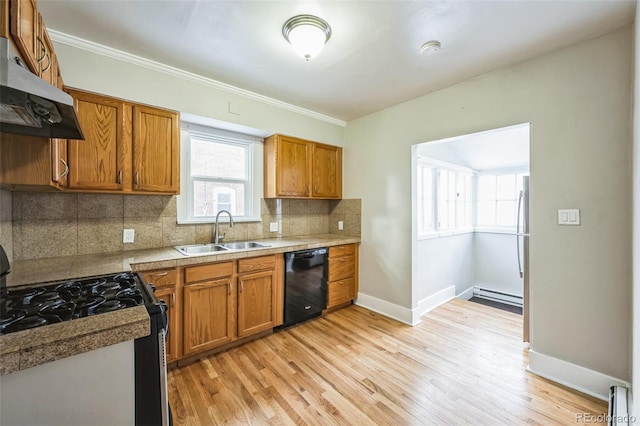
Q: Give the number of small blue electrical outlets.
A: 0